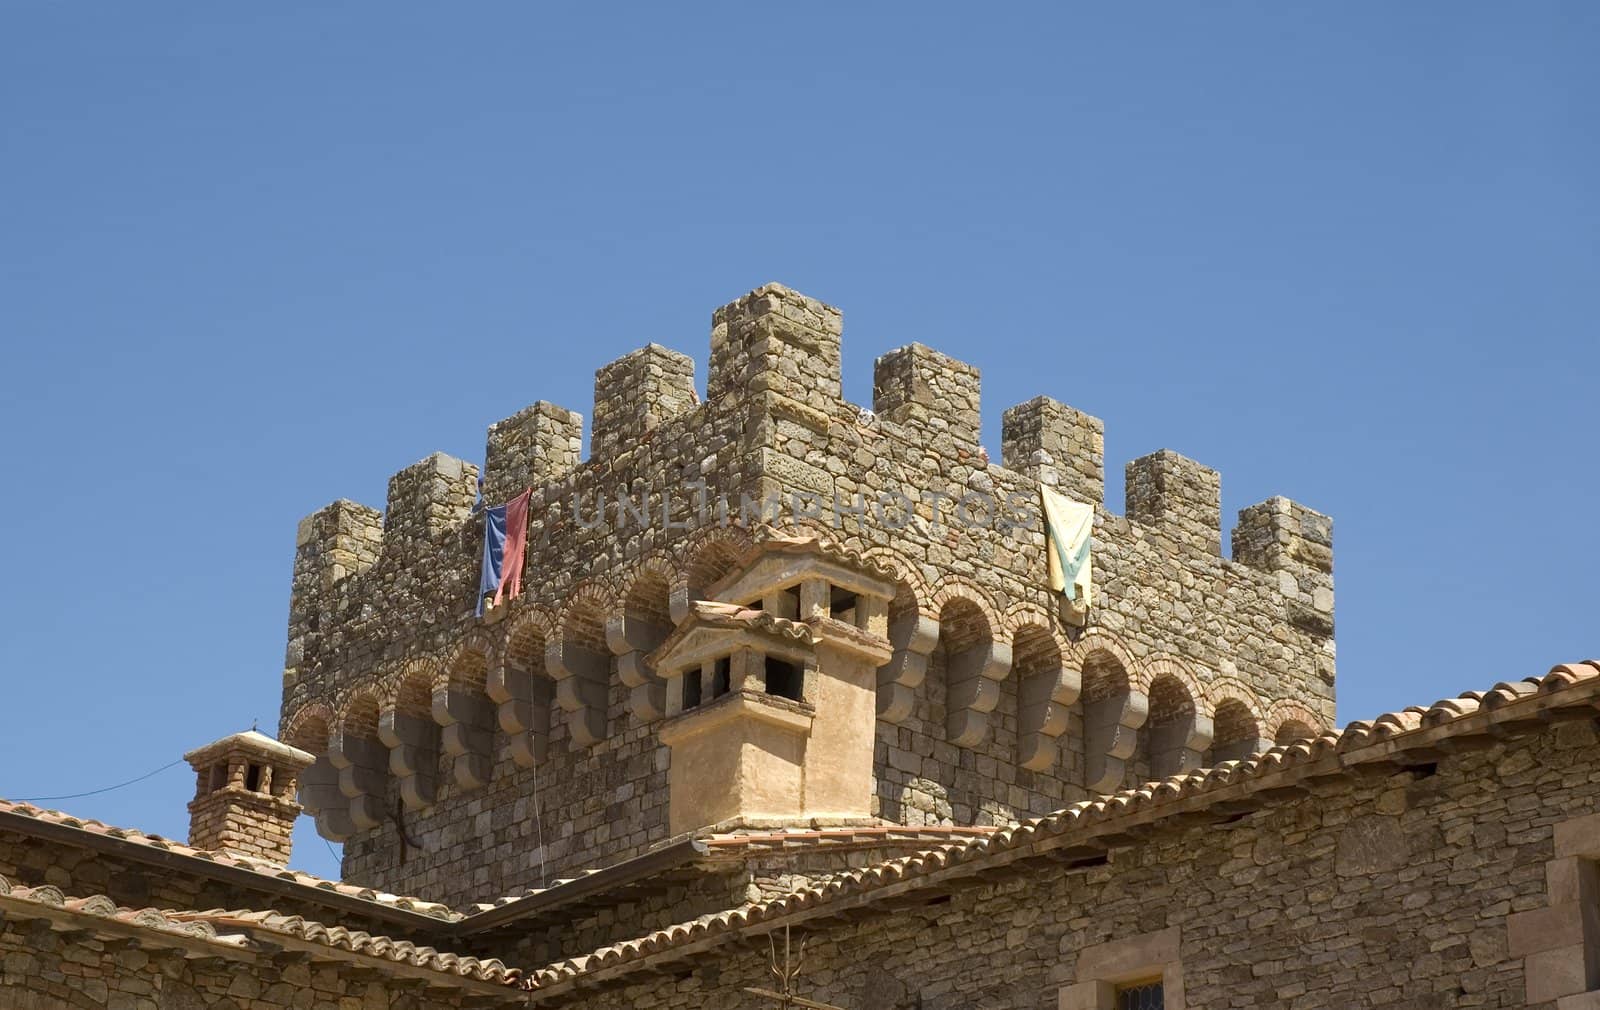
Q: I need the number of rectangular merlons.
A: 9